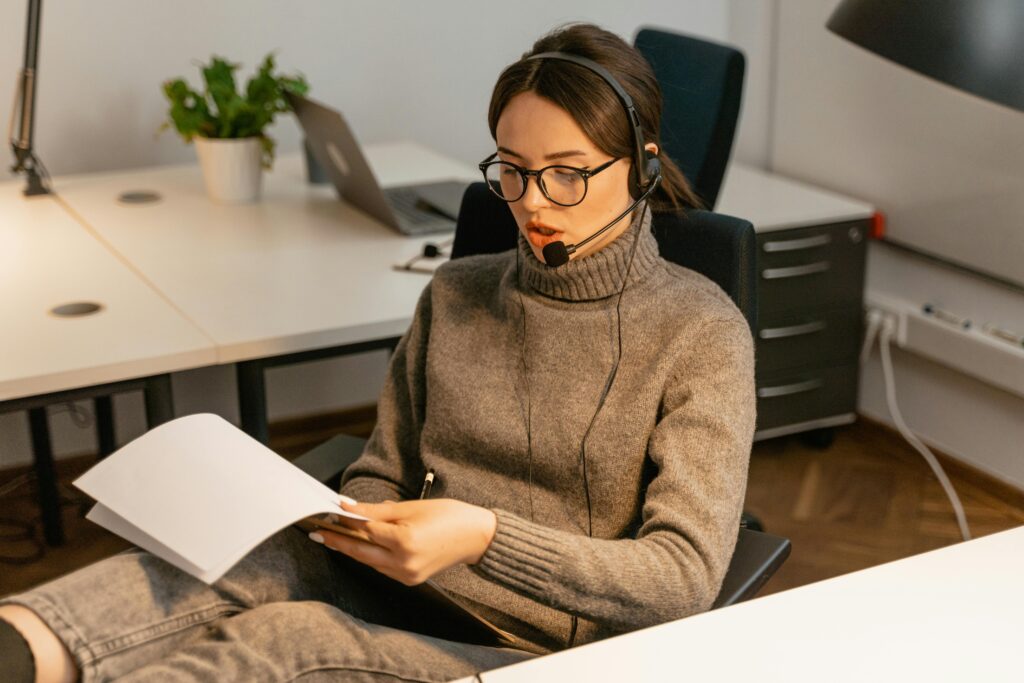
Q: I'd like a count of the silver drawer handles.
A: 4